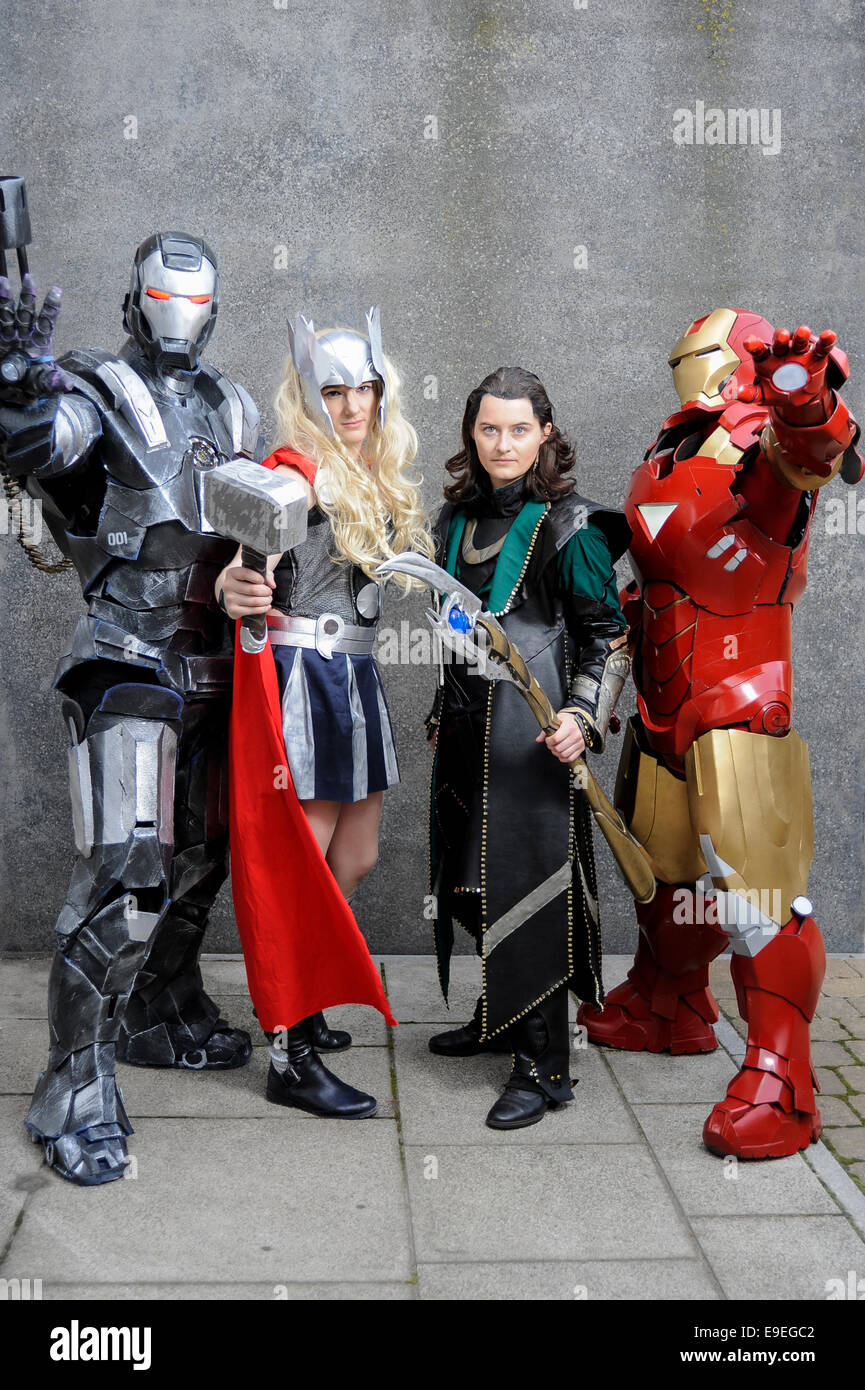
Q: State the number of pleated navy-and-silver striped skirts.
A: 1